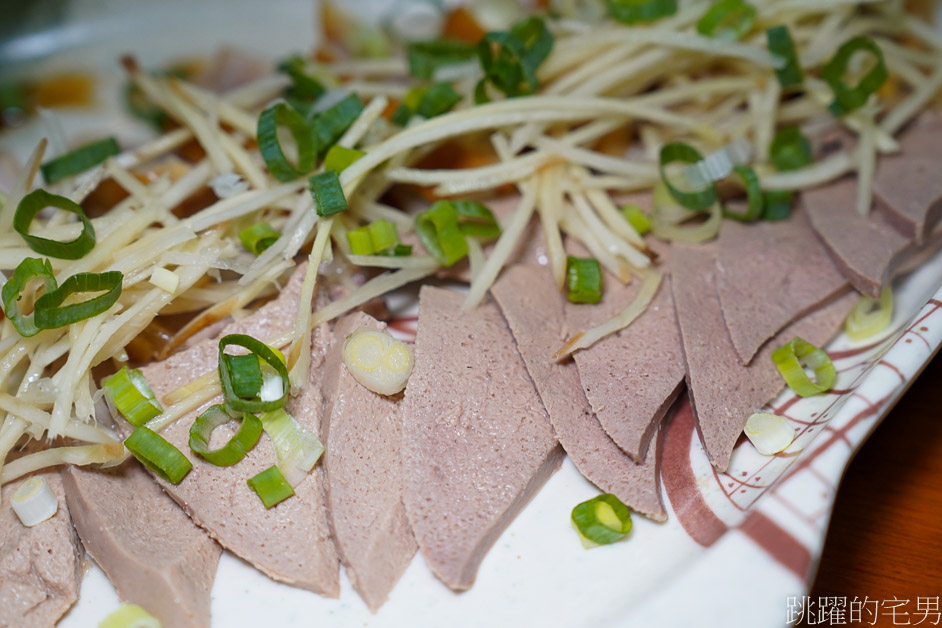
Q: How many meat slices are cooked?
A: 11